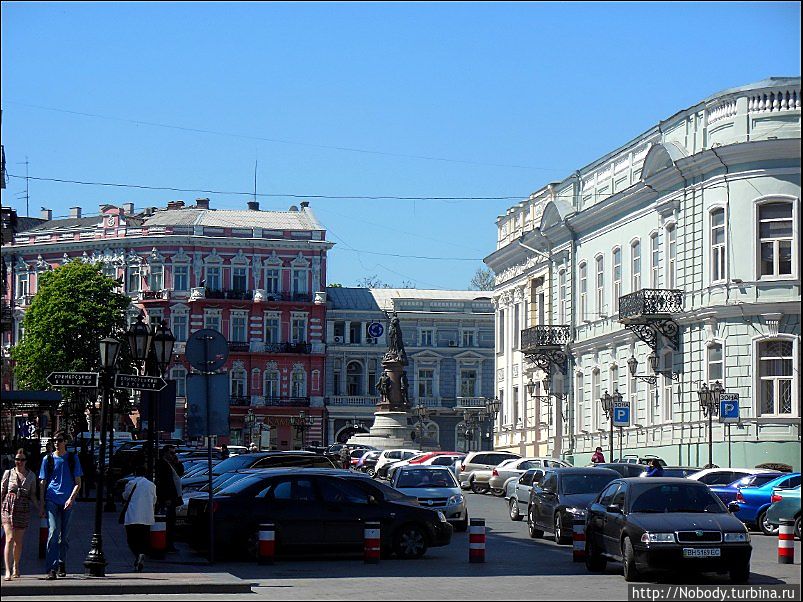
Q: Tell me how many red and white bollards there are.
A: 7